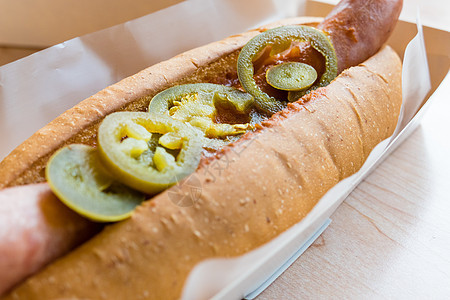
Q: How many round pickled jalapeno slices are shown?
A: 5